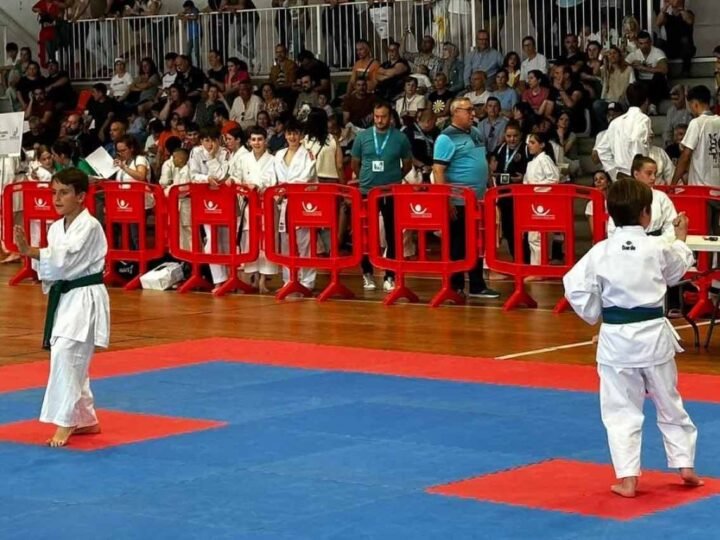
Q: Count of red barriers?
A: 7